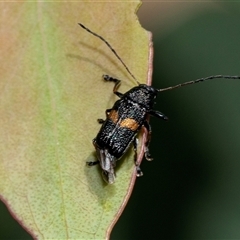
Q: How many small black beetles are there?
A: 1